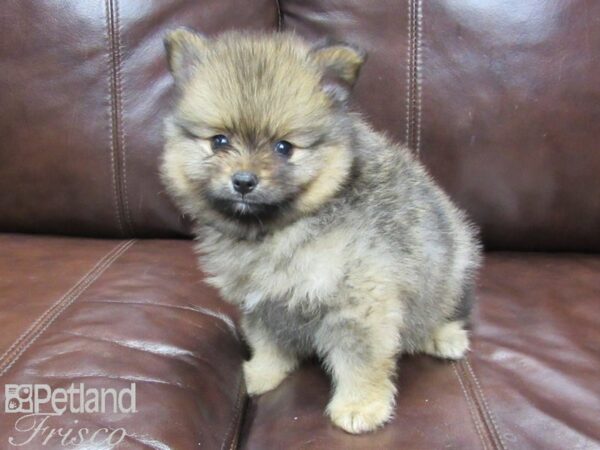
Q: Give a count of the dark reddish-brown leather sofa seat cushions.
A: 2